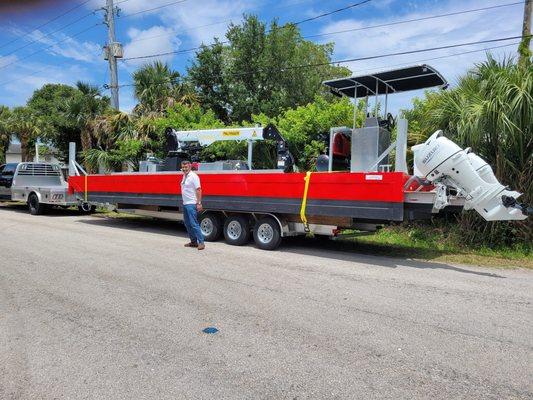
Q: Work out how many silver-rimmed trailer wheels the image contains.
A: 3